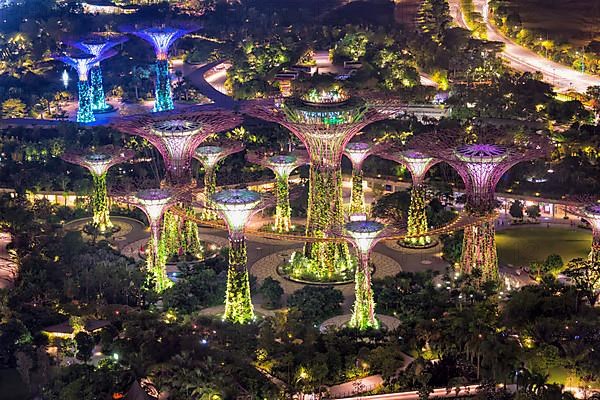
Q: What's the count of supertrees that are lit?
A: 15